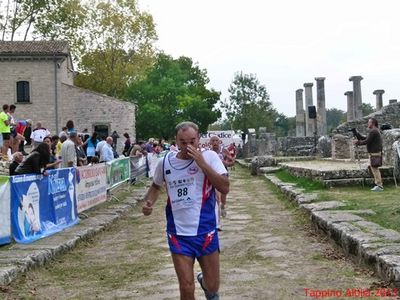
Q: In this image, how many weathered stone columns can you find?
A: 6